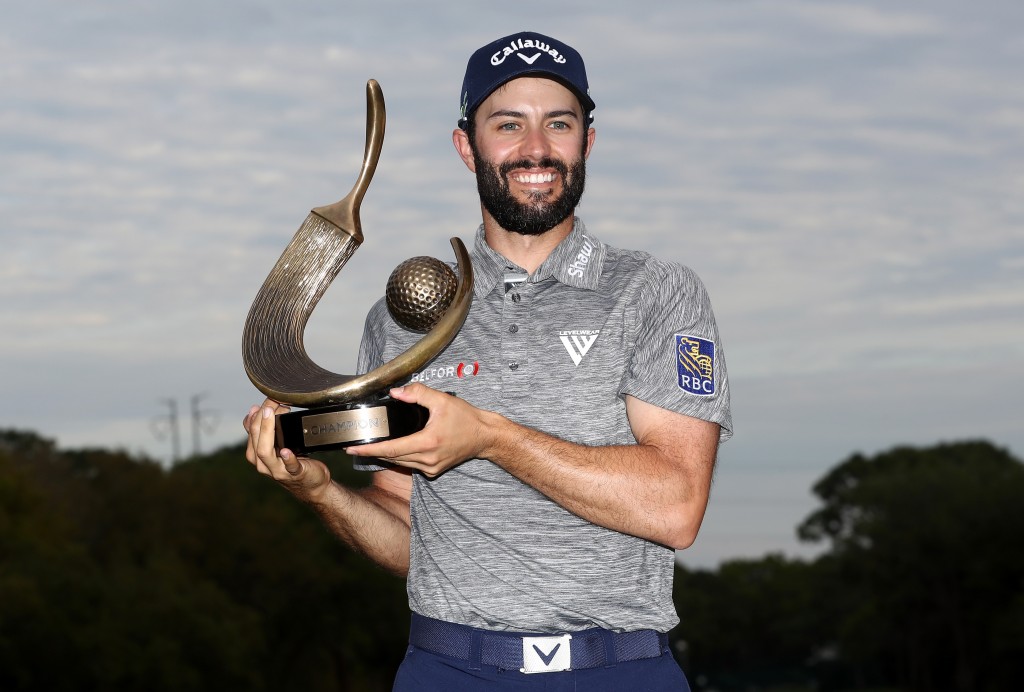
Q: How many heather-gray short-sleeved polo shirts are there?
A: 1